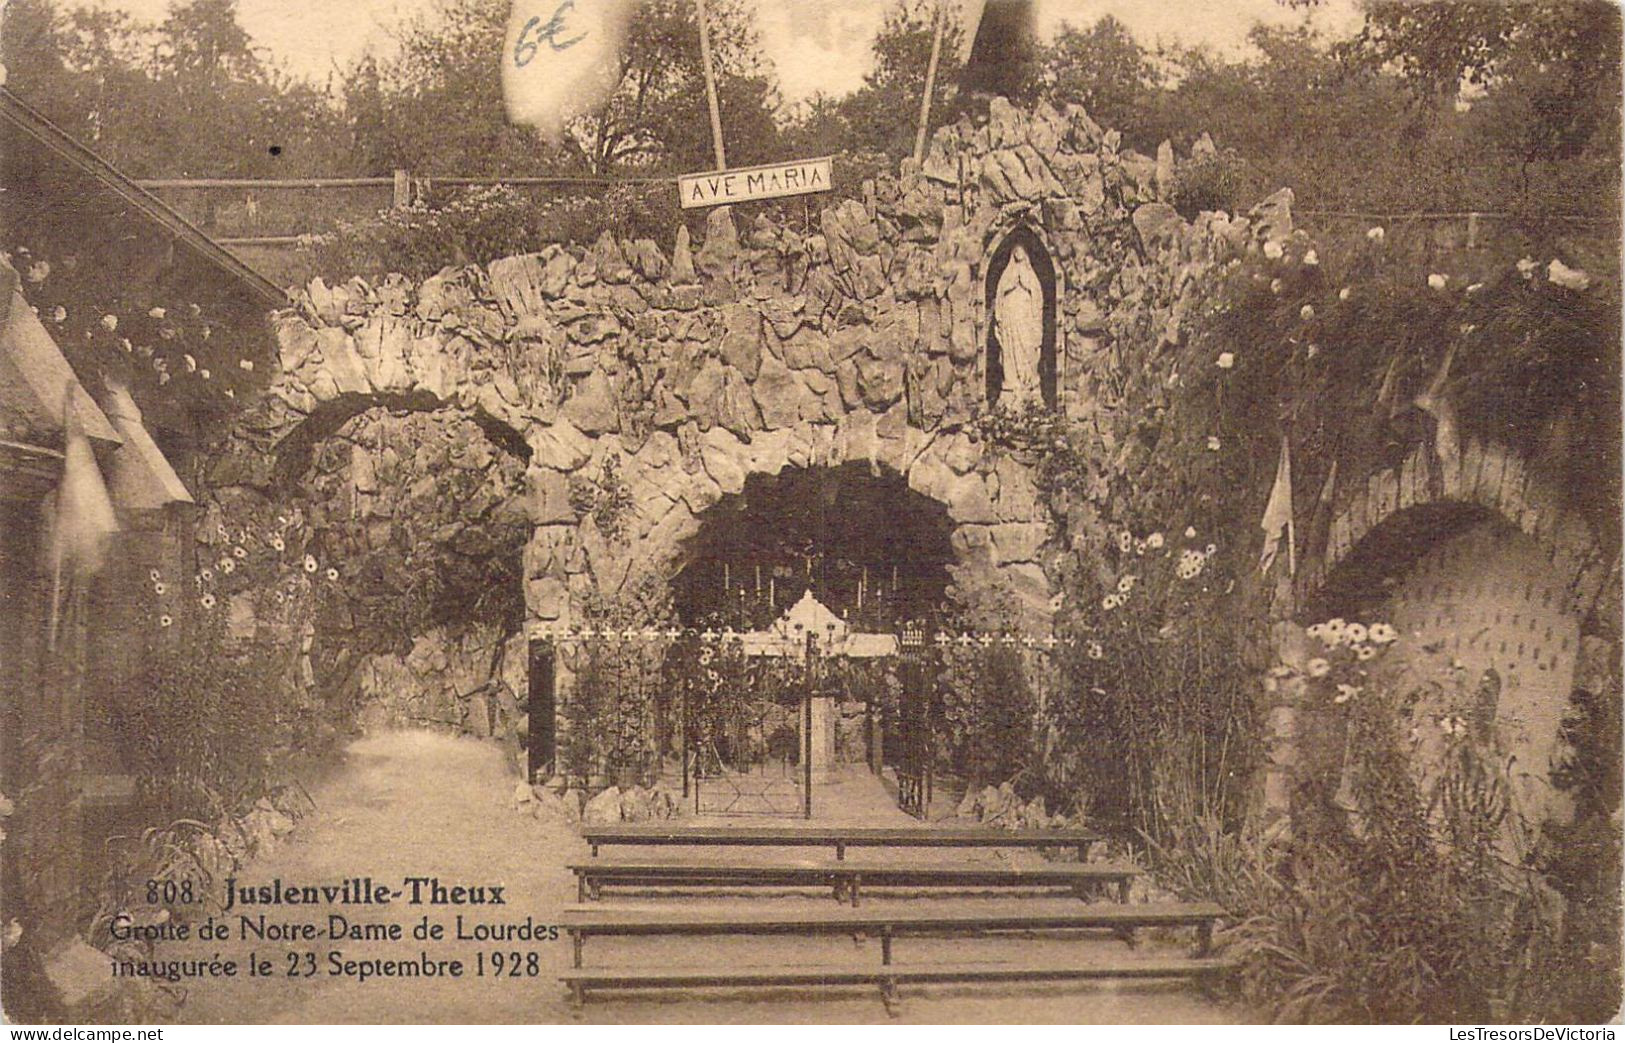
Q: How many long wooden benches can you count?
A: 4